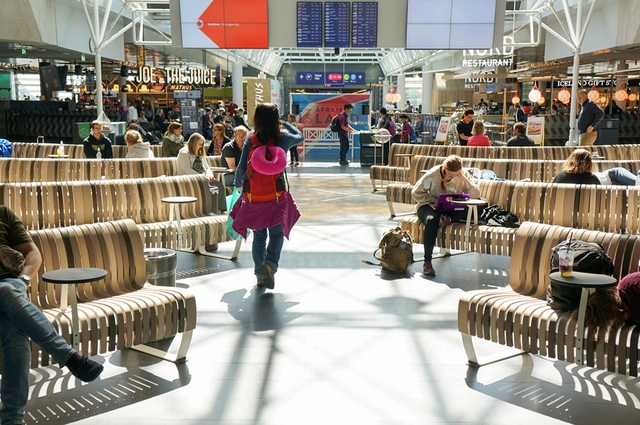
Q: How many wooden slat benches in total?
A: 8